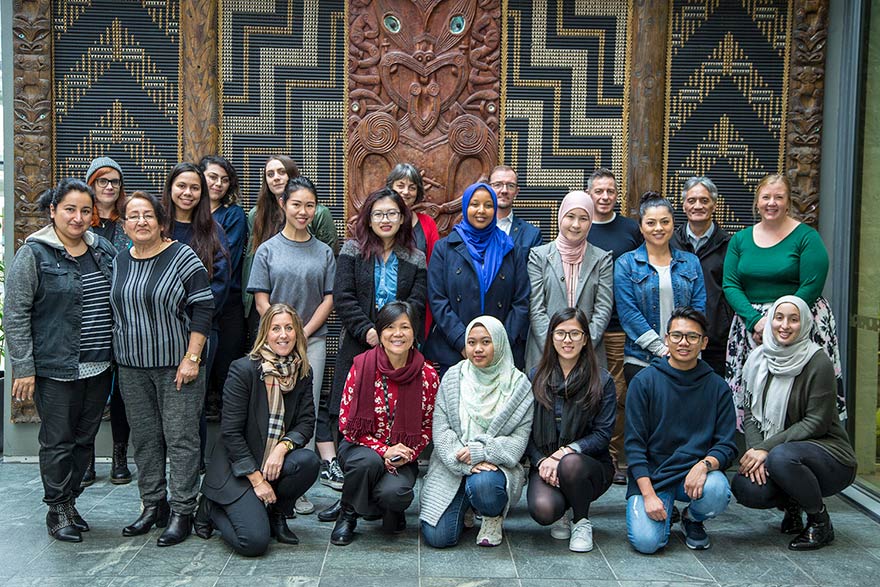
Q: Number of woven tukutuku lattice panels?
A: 4